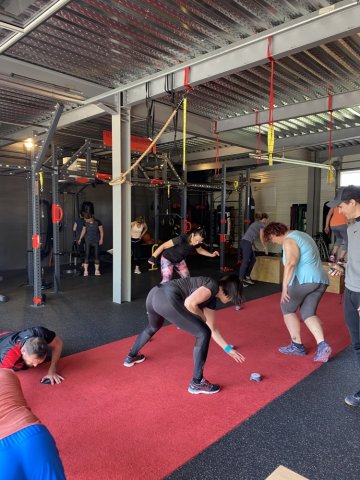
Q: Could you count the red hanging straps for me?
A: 5